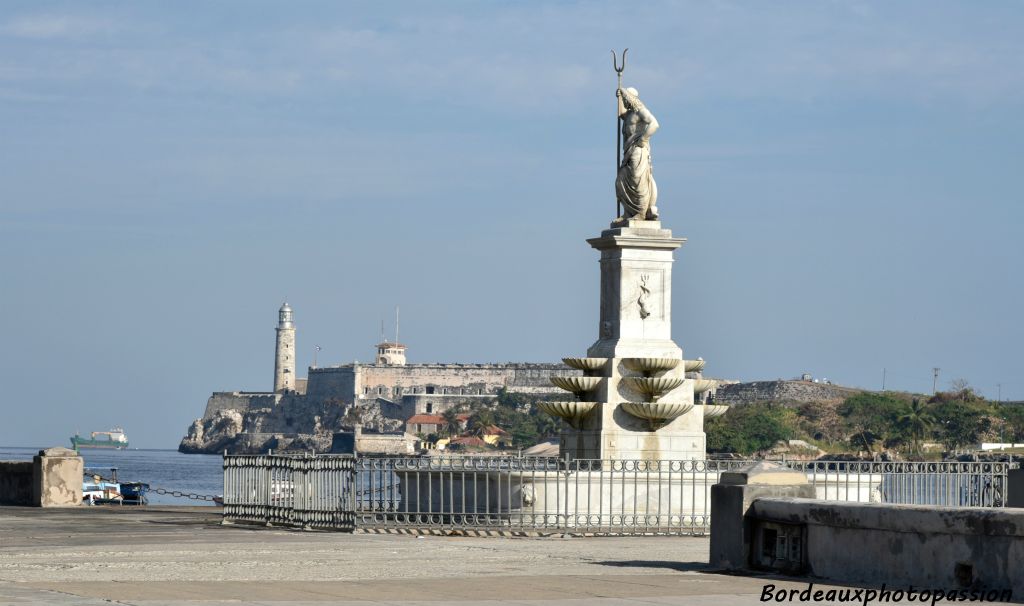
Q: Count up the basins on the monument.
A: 9